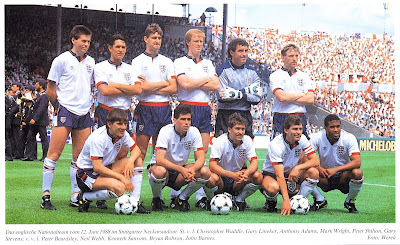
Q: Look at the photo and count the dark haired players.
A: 9